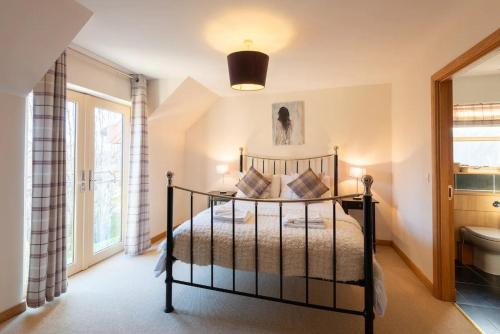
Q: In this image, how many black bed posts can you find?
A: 4